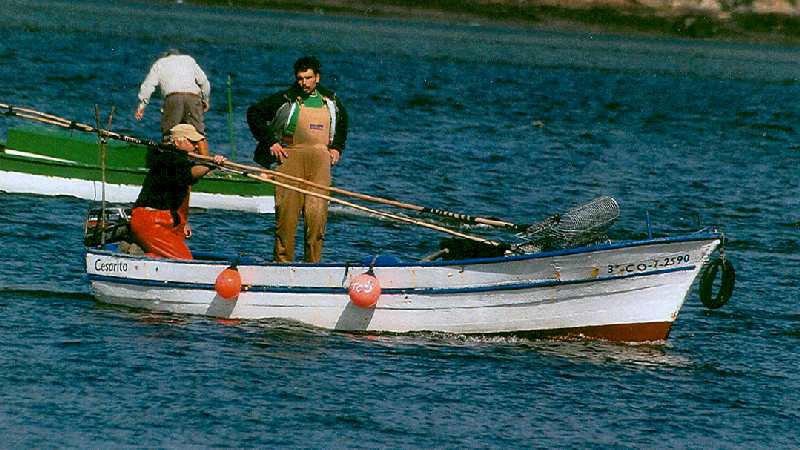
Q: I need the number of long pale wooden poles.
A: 2